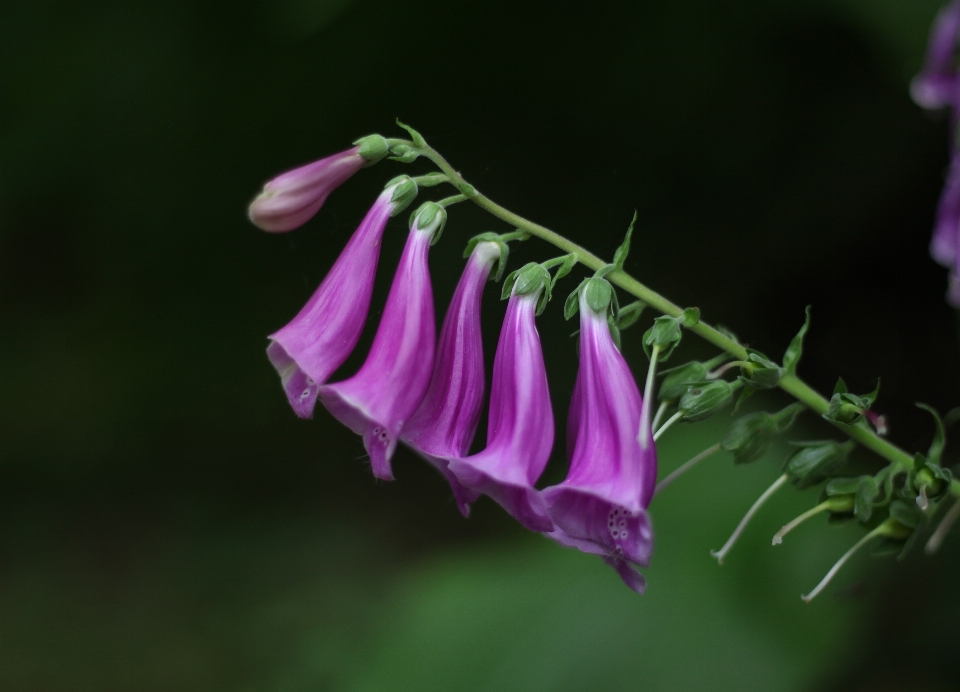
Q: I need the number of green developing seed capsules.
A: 10